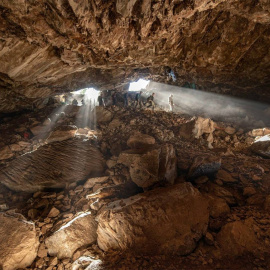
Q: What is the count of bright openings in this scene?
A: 2